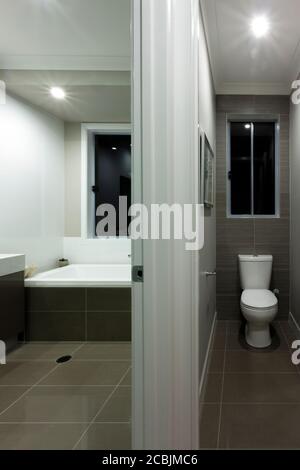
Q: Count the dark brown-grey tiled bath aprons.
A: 1